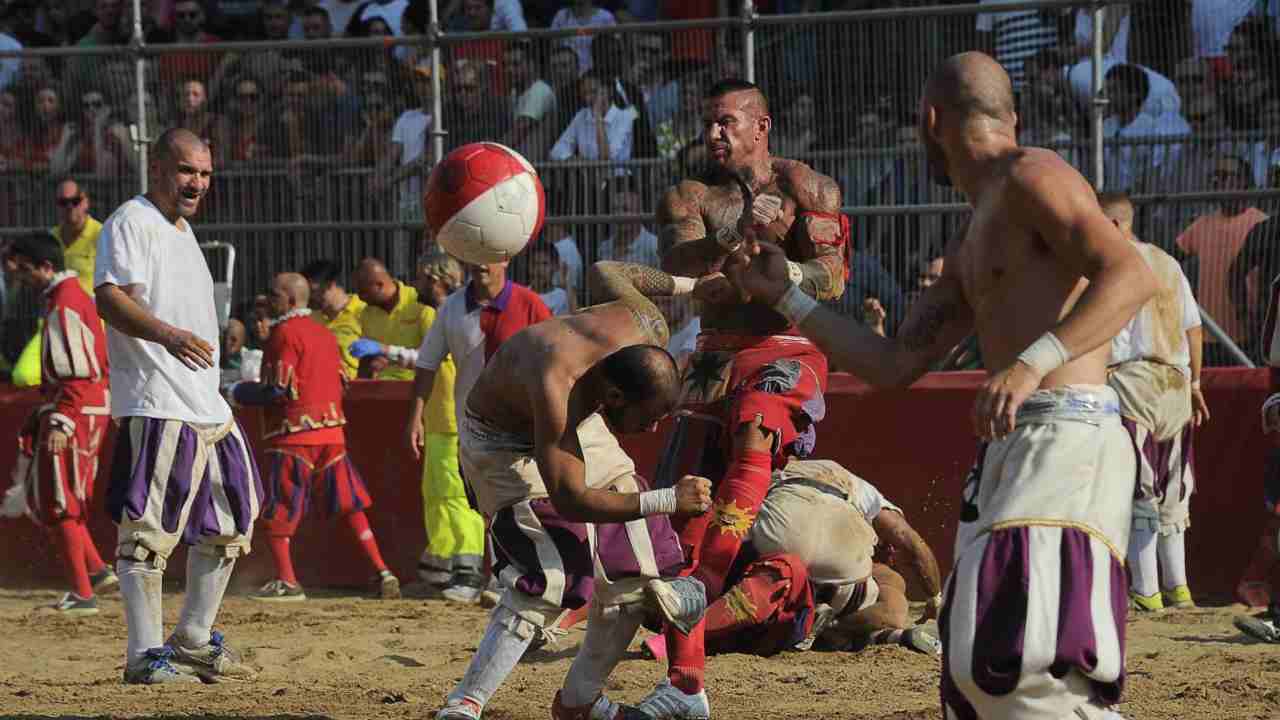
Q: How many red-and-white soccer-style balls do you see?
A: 1